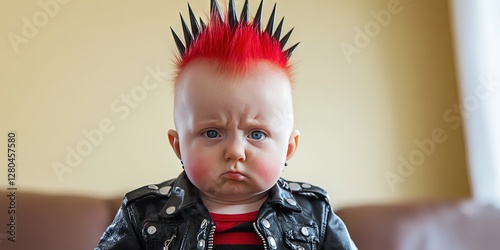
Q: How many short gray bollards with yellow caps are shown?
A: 0